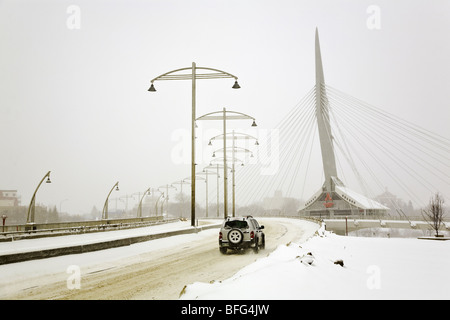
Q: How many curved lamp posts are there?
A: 5